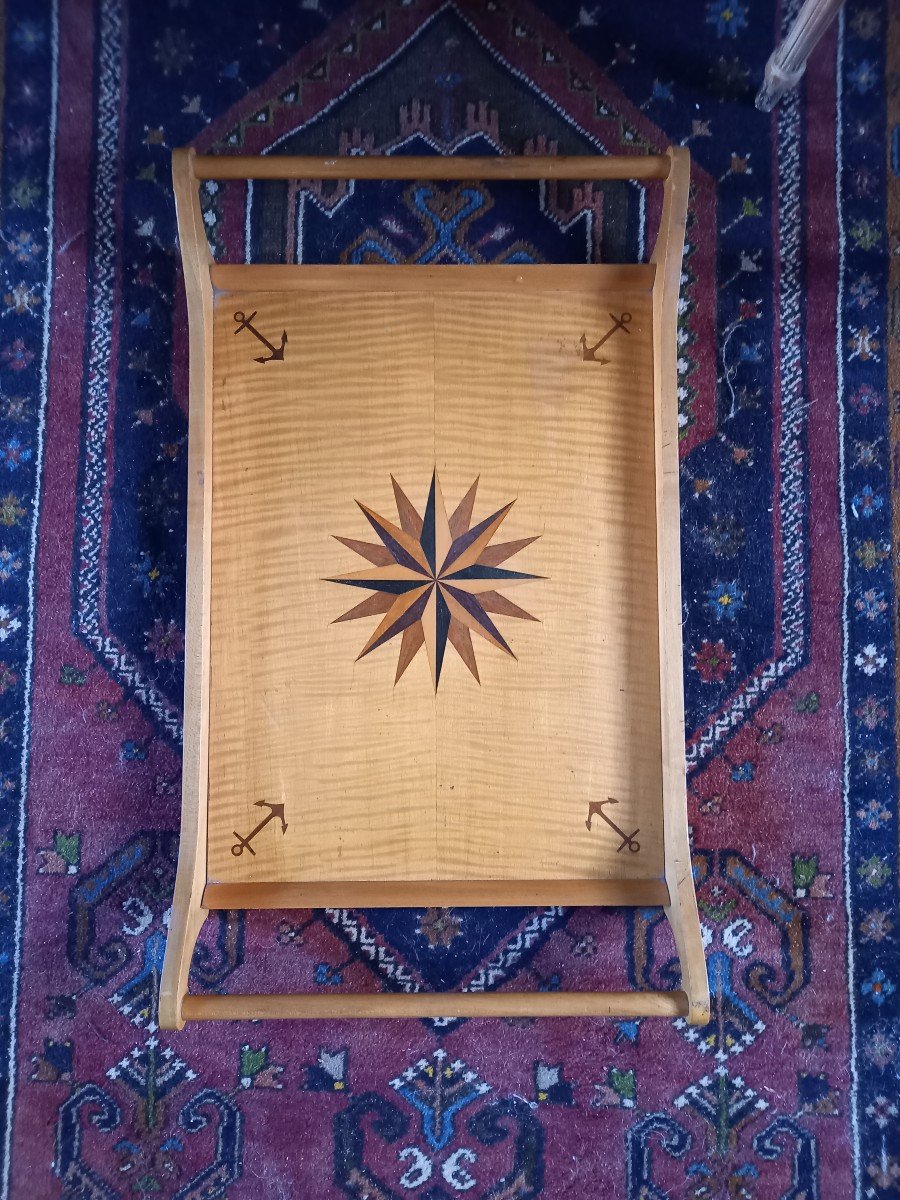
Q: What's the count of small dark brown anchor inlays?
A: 4